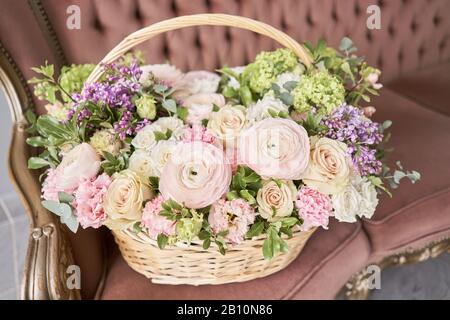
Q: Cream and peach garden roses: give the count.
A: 4